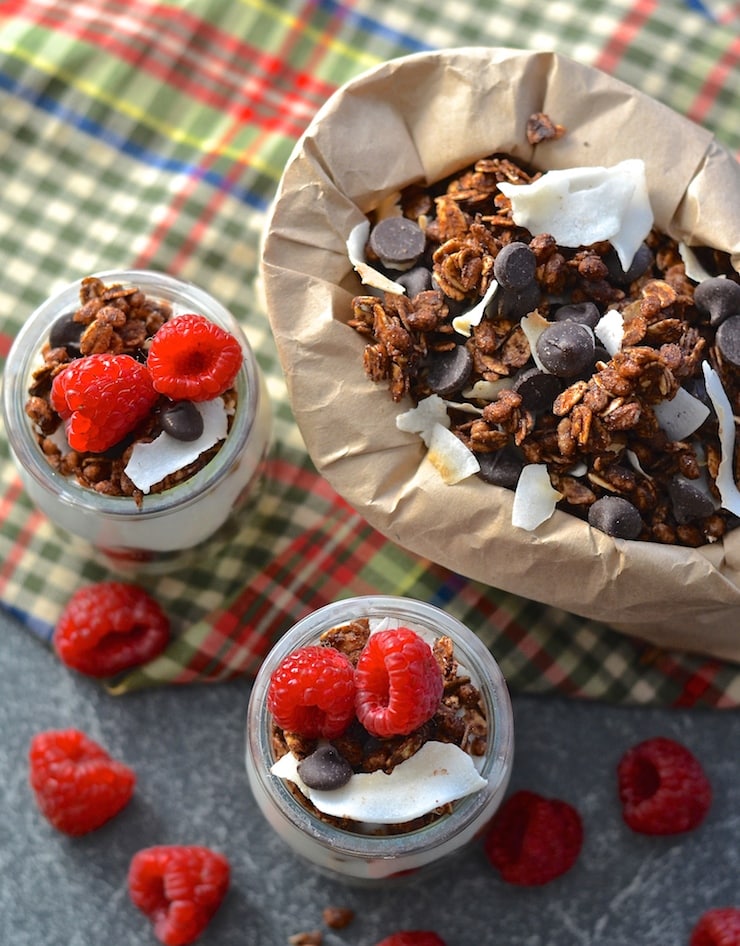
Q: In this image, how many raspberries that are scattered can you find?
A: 7